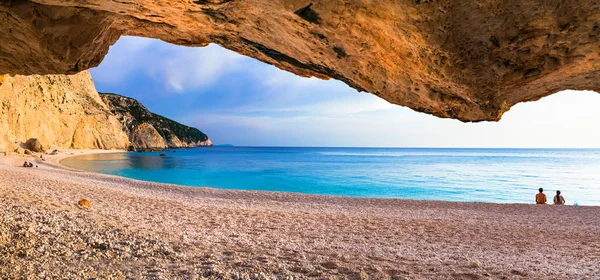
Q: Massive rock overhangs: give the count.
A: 1